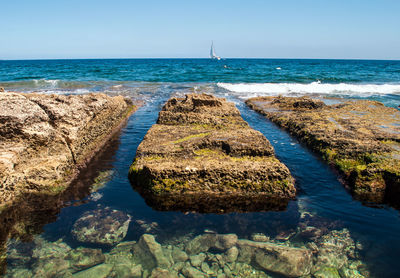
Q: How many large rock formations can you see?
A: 3